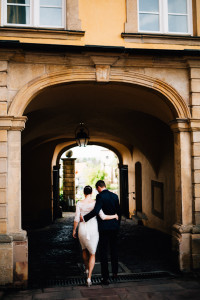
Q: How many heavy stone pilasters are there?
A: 2